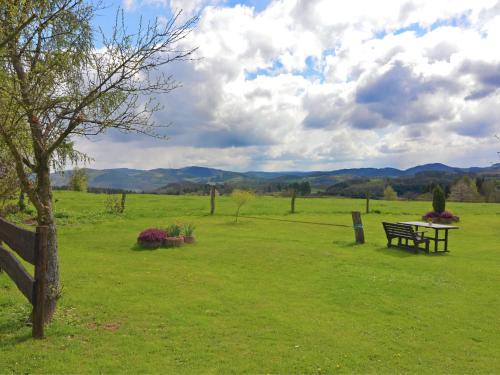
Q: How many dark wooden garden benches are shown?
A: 1